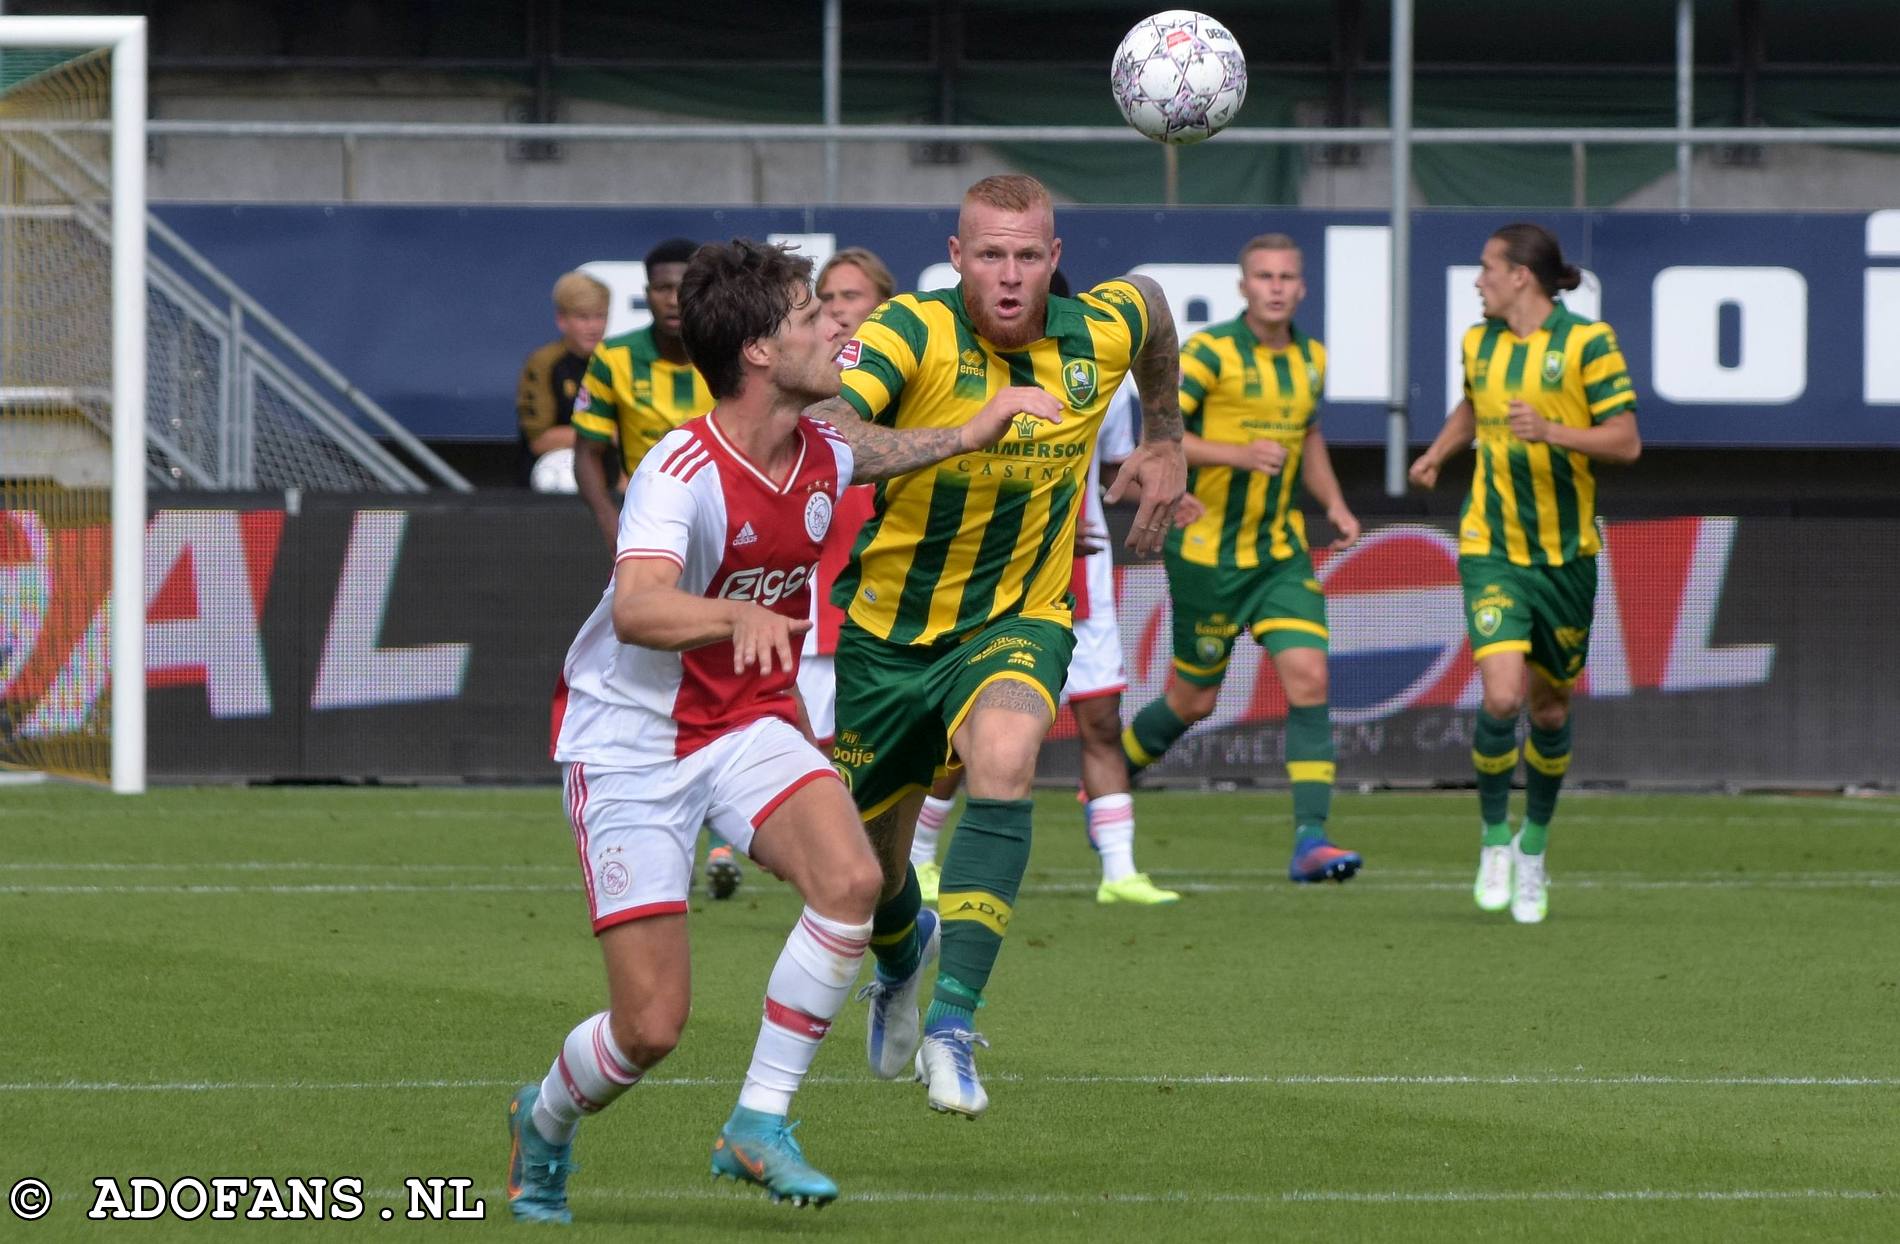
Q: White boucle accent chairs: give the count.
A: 0